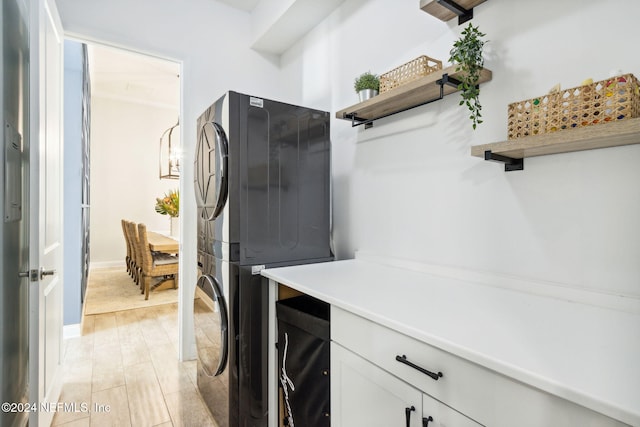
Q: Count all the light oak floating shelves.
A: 3